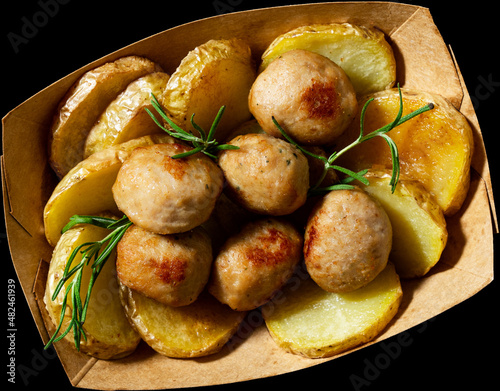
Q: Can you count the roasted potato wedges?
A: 10